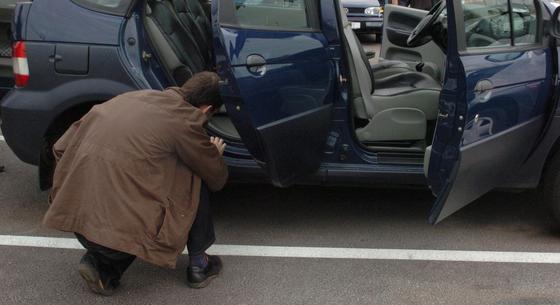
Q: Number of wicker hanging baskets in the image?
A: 0